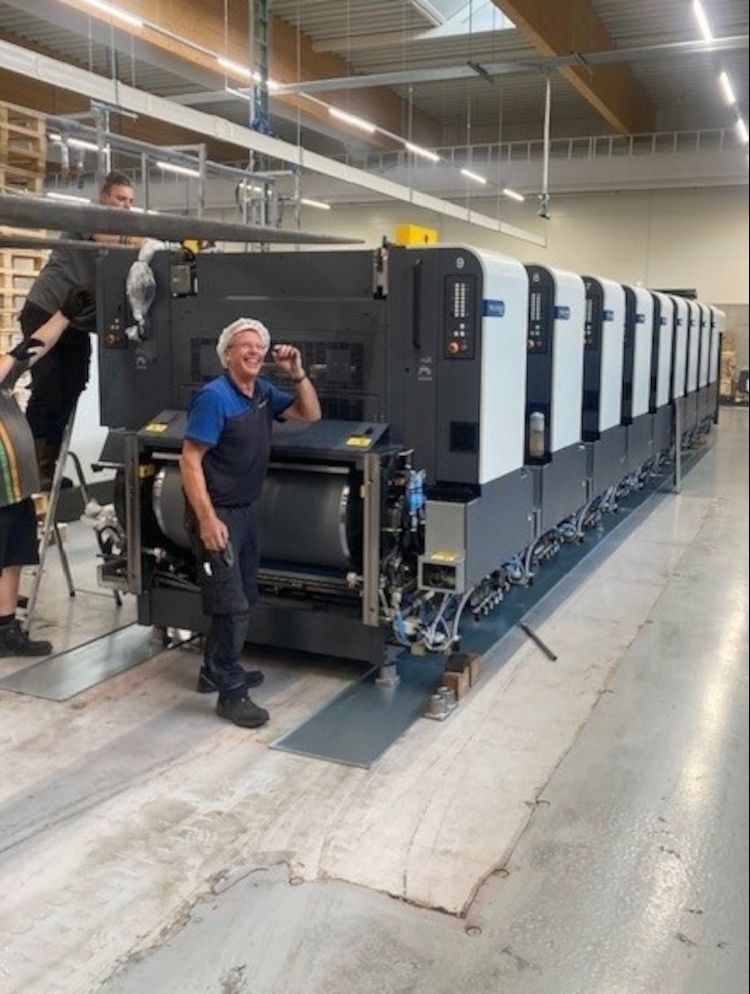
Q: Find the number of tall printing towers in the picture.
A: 9